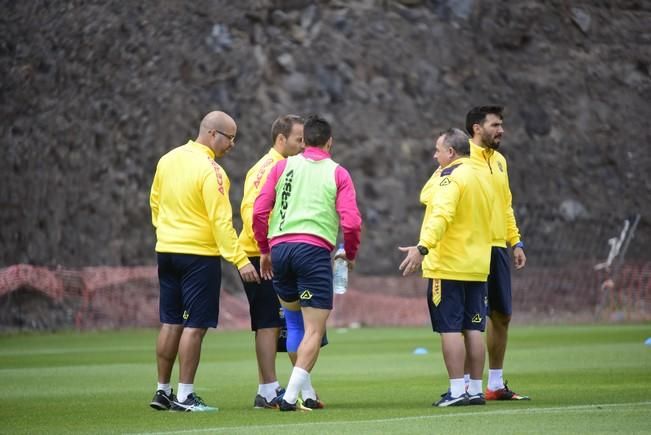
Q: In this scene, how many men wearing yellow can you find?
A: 4